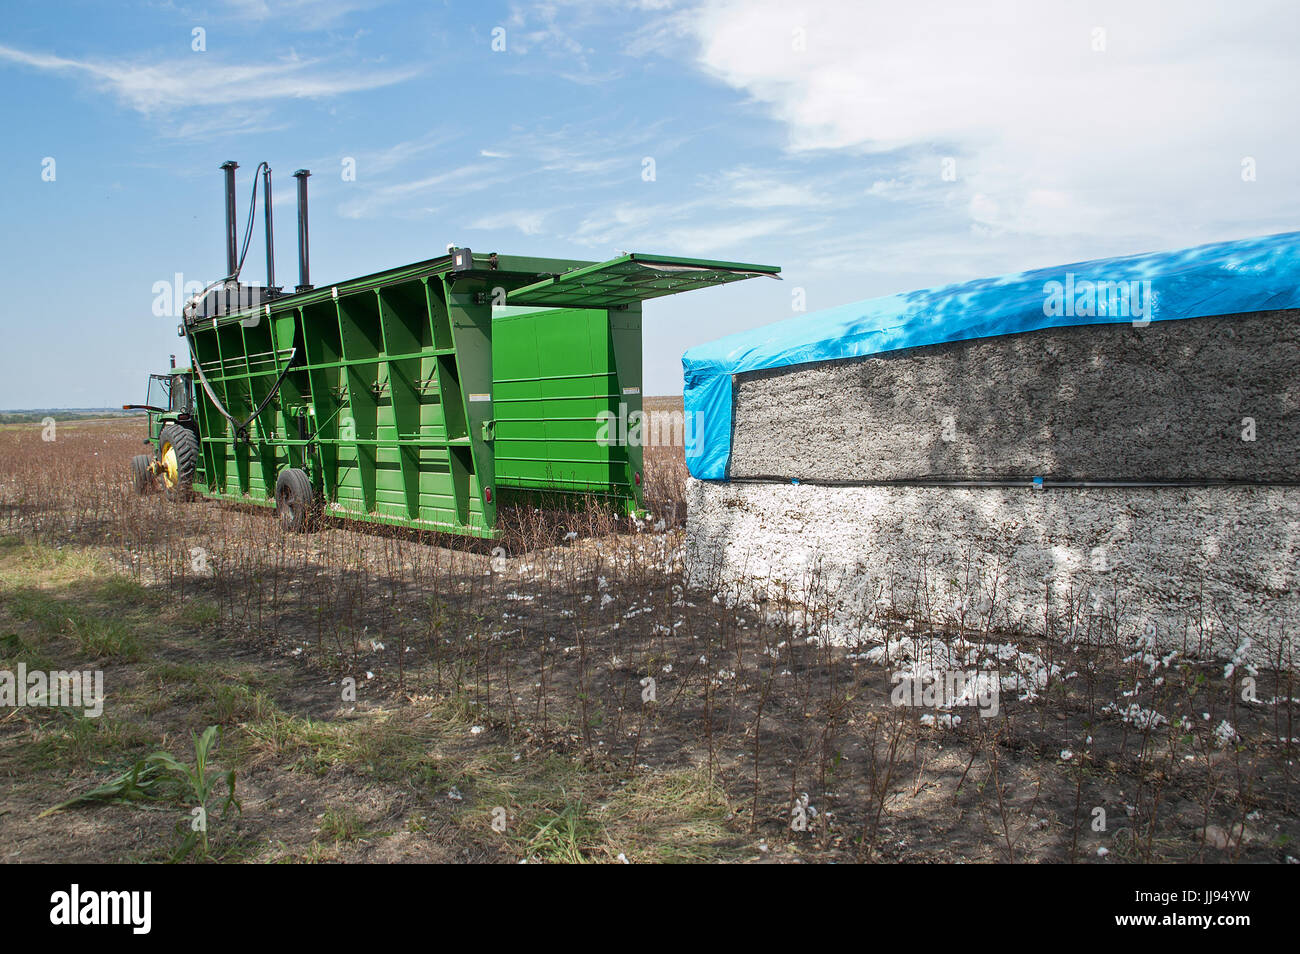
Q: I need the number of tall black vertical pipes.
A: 3